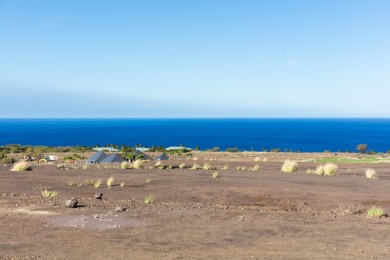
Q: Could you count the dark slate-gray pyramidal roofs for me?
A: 4